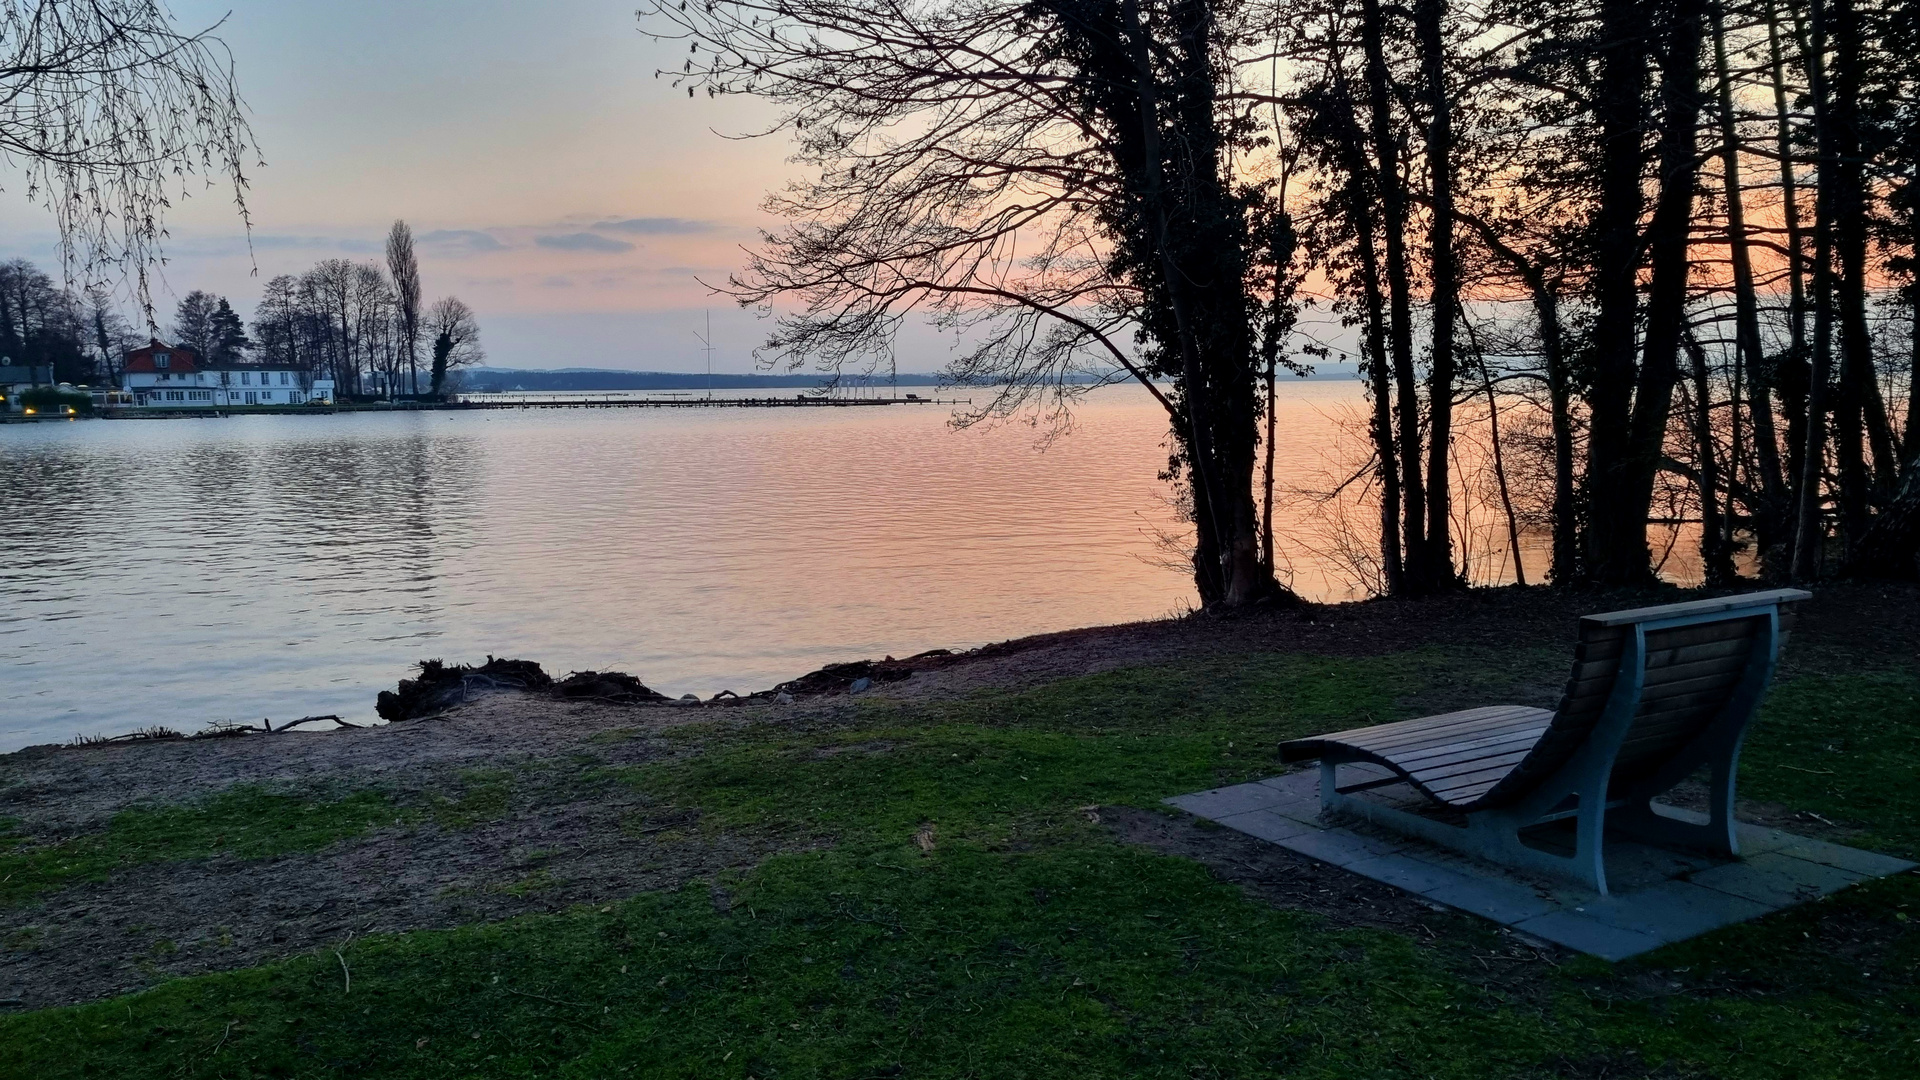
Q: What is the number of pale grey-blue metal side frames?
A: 2